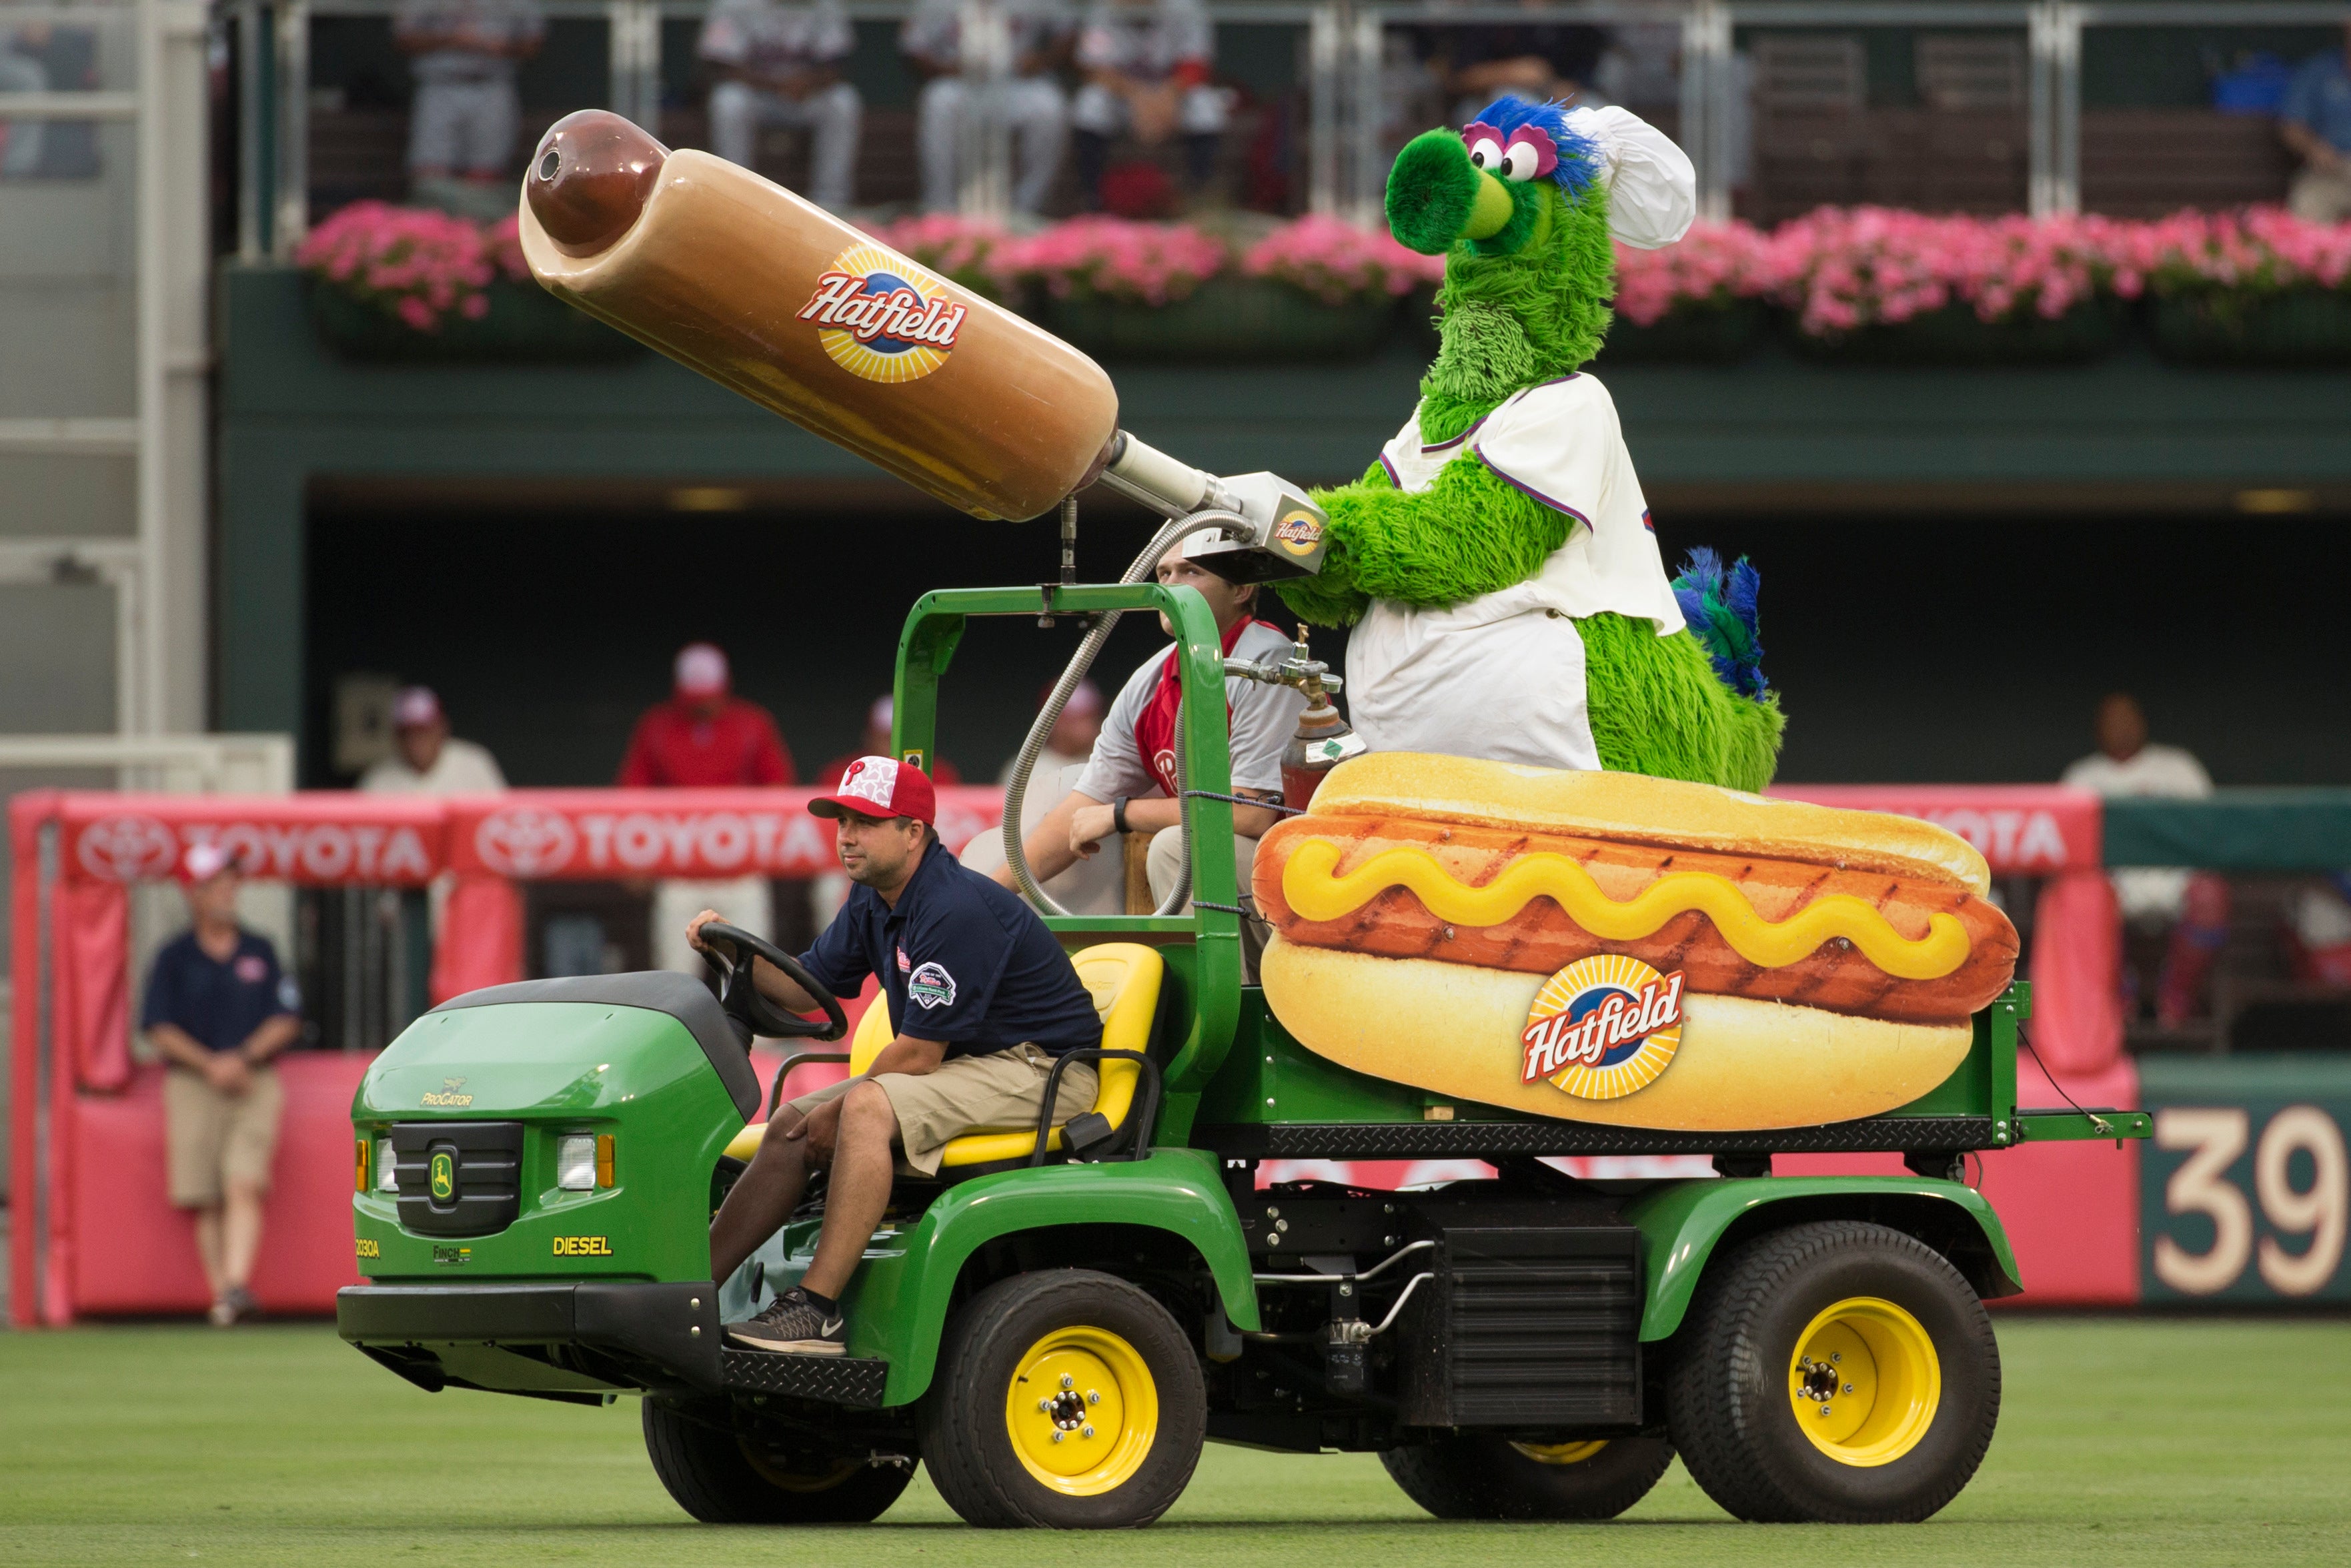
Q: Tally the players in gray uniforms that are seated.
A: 3